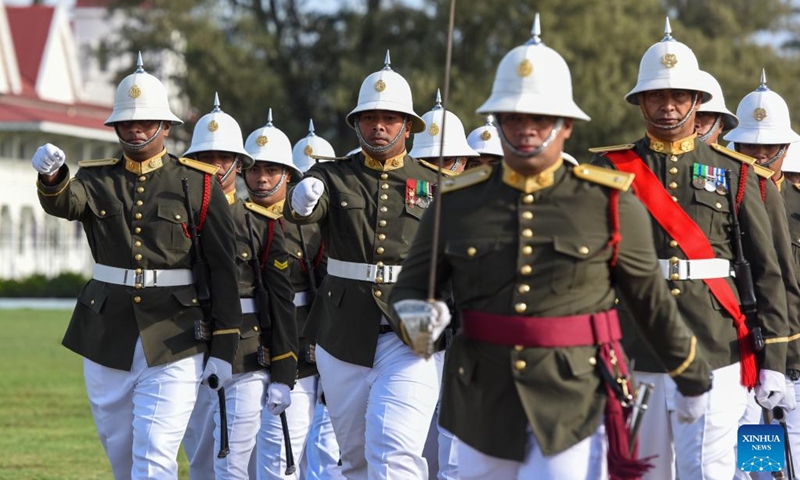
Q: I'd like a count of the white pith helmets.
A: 12